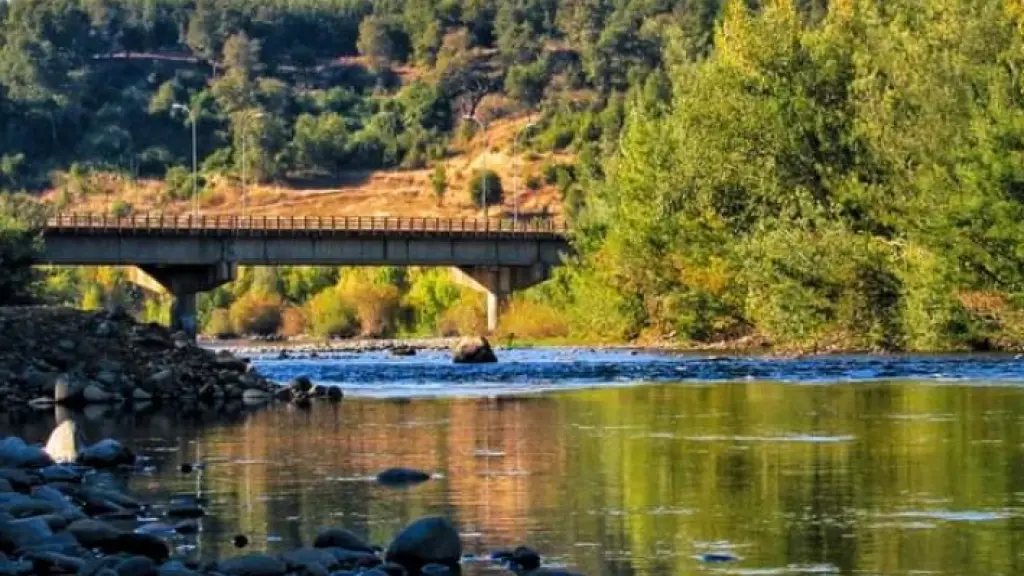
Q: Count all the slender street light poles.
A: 4